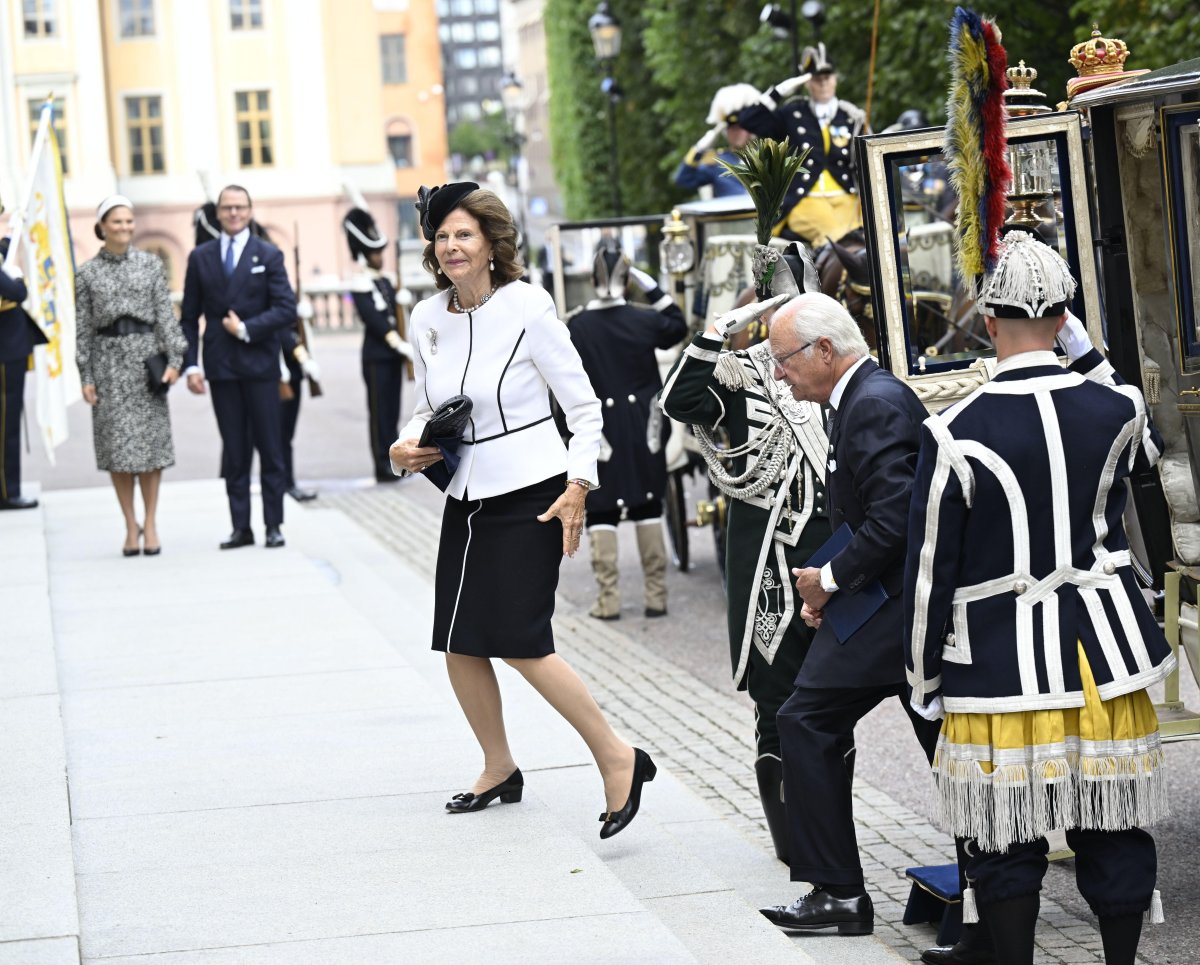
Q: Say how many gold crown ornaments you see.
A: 2